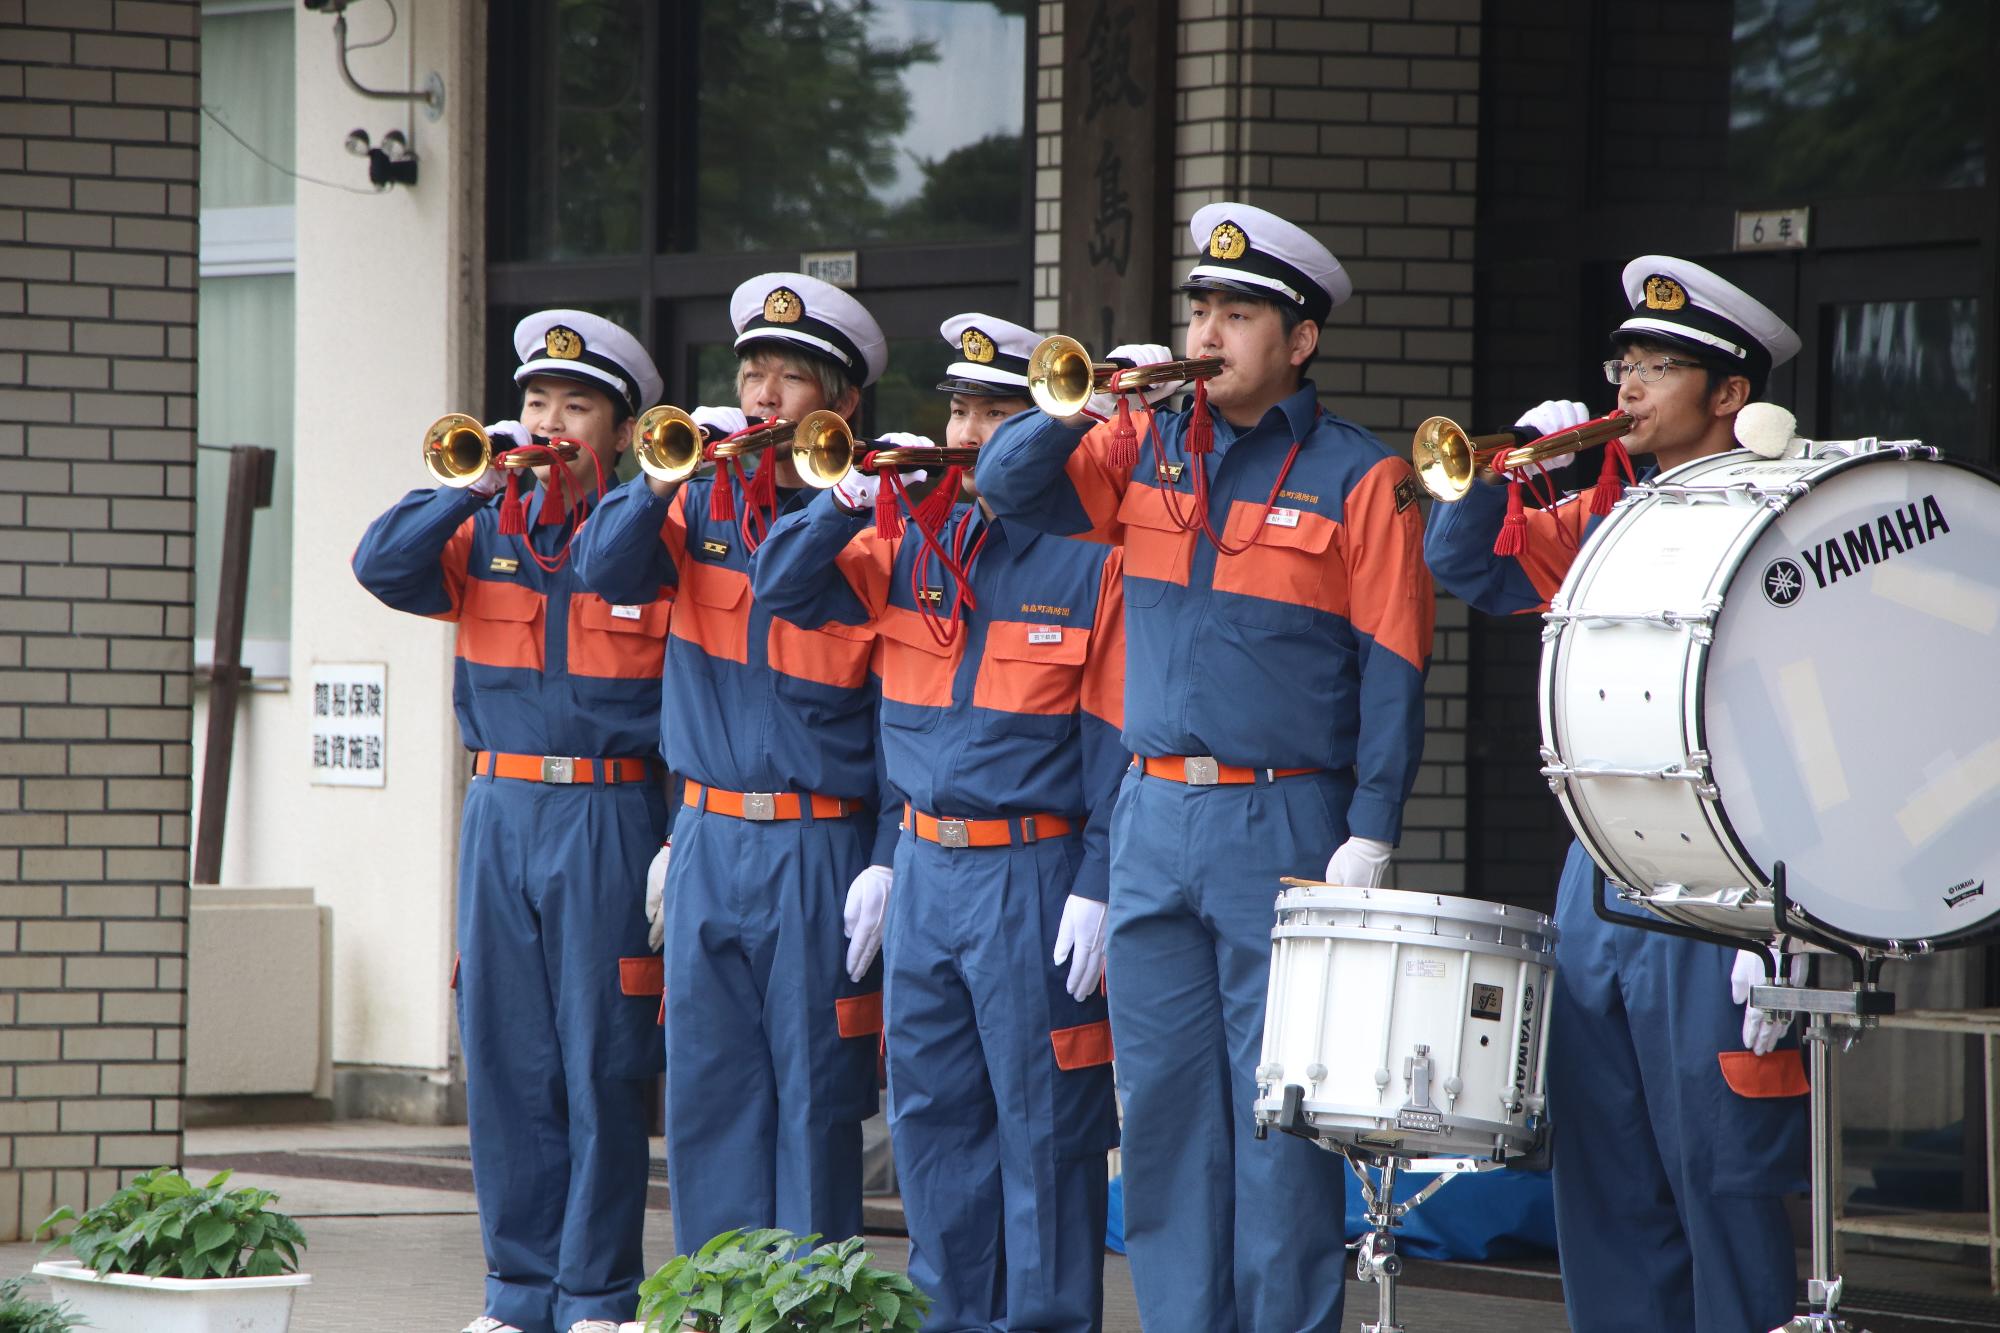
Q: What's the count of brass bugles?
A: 5